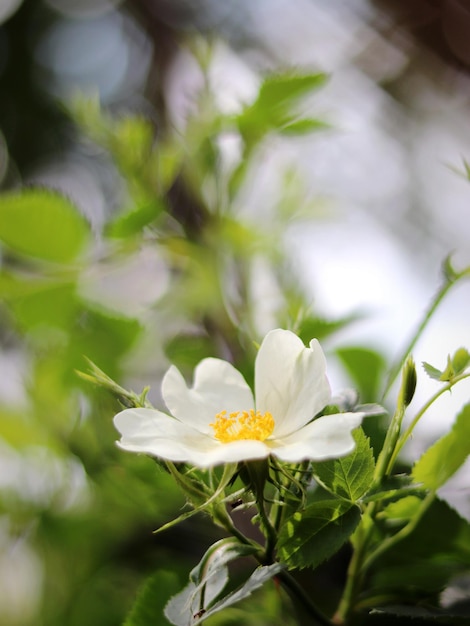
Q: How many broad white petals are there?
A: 5